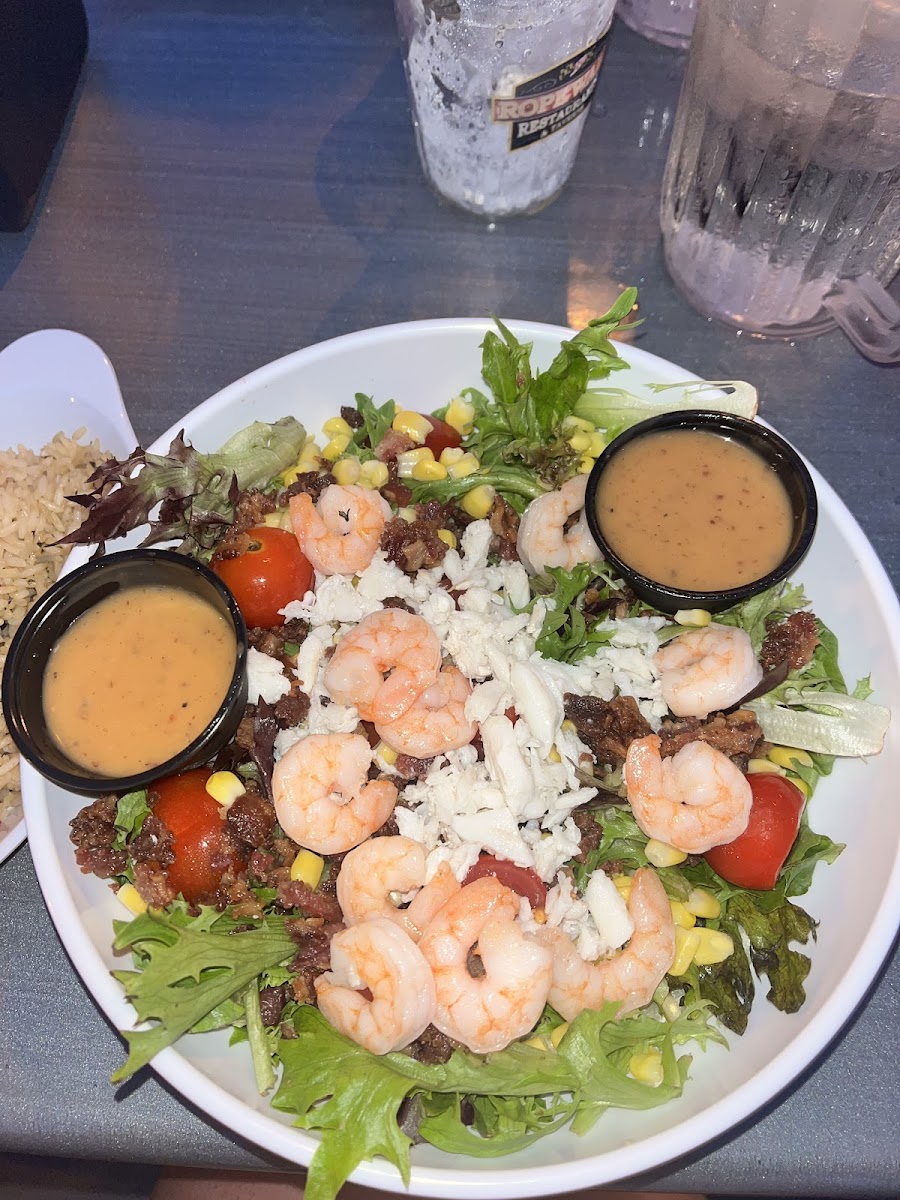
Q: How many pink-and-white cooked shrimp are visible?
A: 11